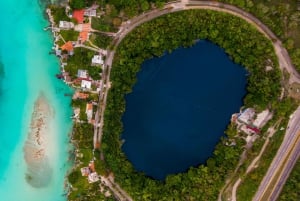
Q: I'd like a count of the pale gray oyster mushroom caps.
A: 0